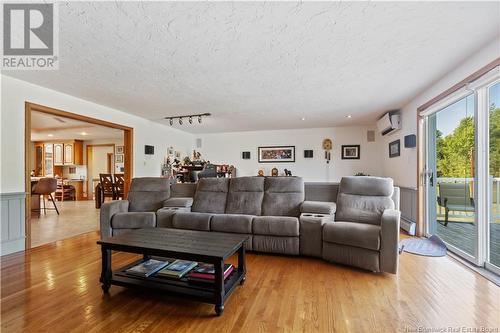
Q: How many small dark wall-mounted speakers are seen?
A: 4